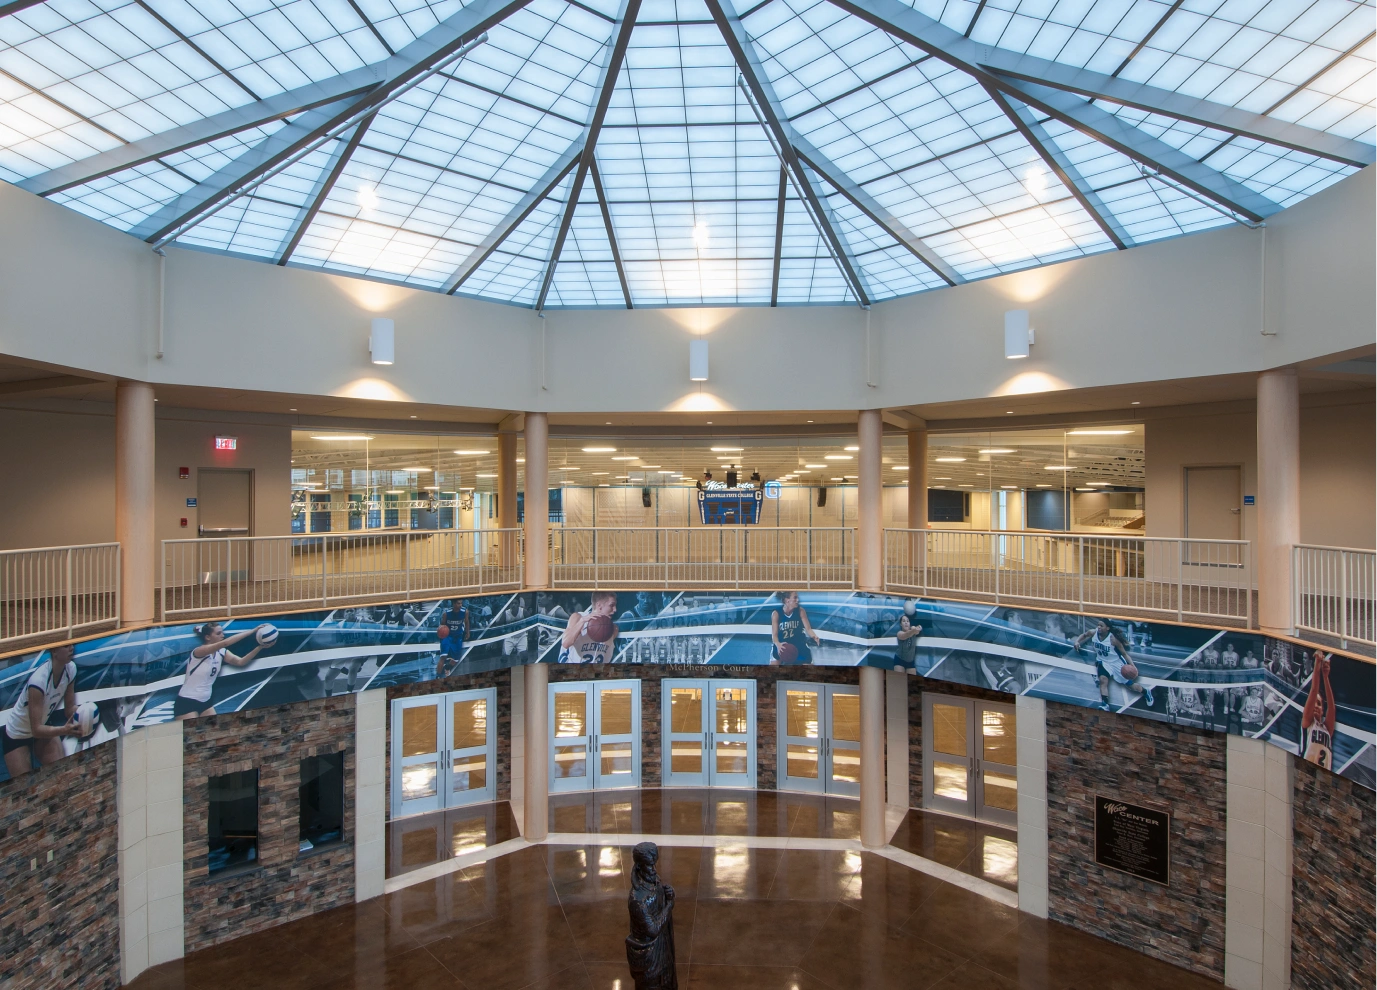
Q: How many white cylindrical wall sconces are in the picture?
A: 3